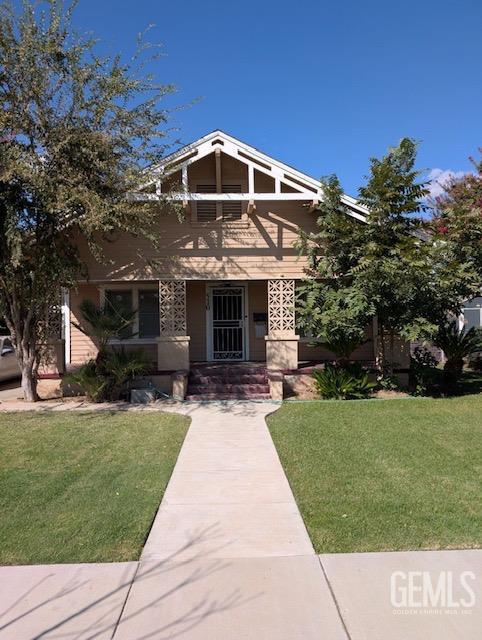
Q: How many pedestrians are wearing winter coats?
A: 0